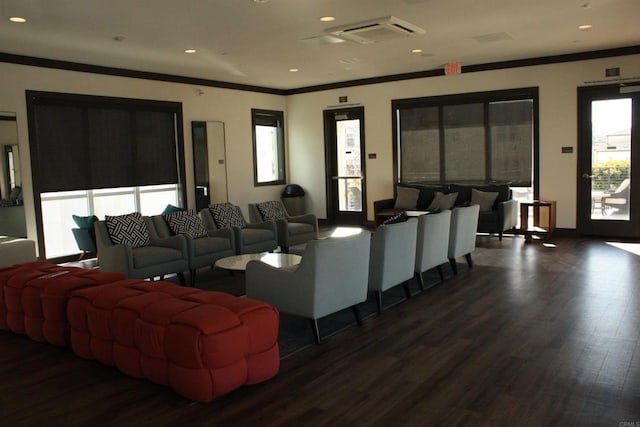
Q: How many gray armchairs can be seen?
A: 8